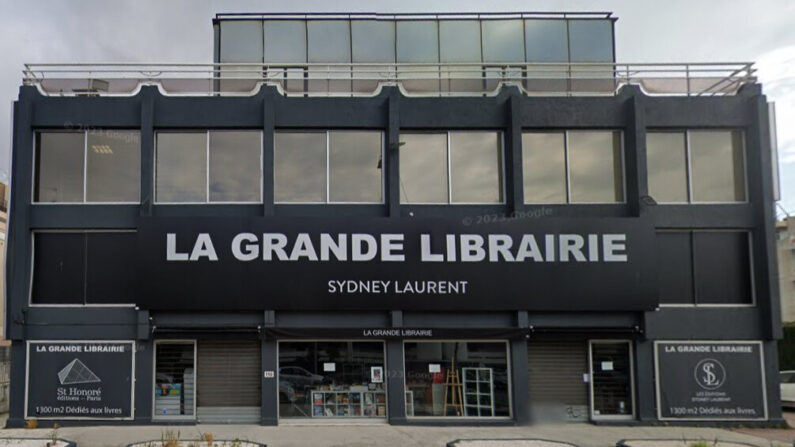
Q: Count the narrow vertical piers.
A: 7